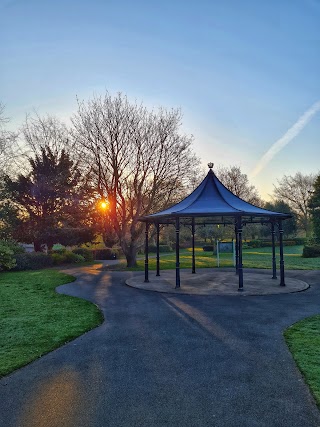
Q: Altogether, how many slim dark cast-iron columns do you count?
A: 8